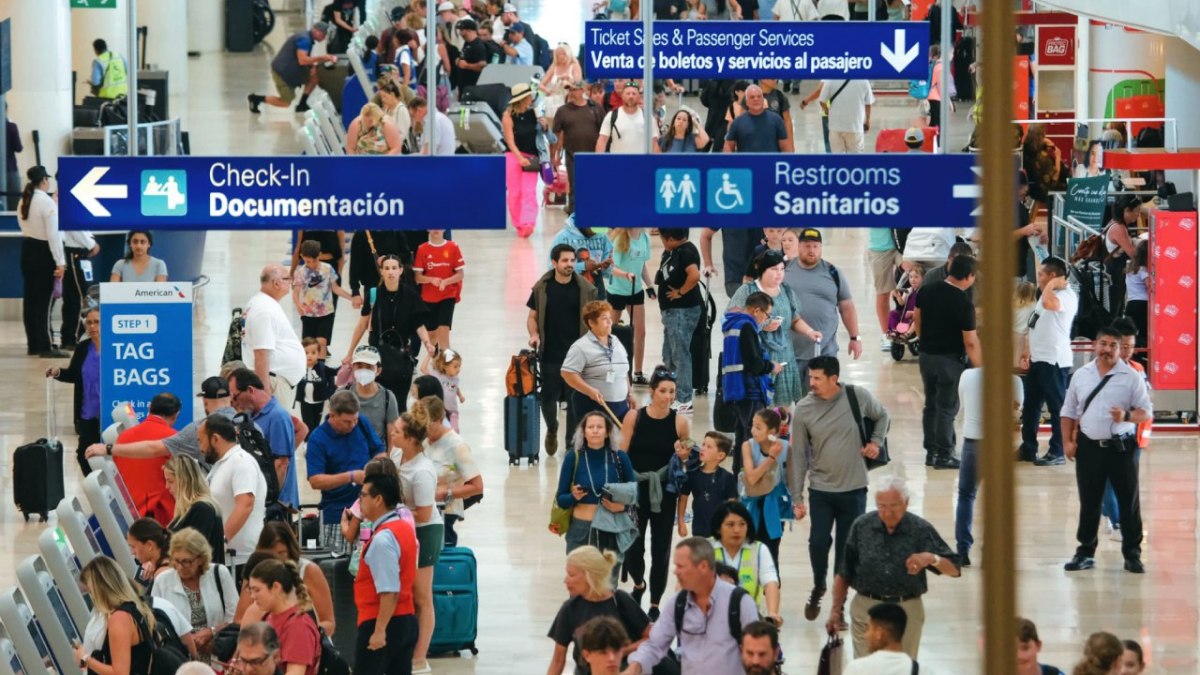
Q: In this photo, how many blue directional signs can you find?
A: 3